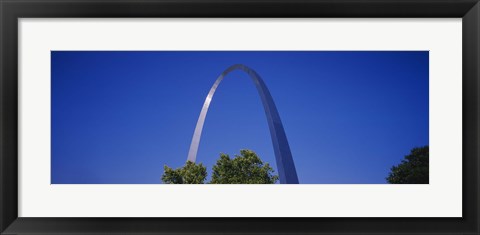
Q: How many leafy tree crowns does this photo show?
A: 3